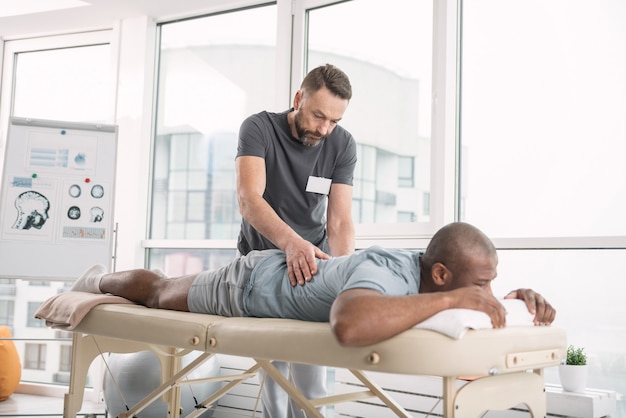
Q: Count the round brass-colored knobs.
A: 3